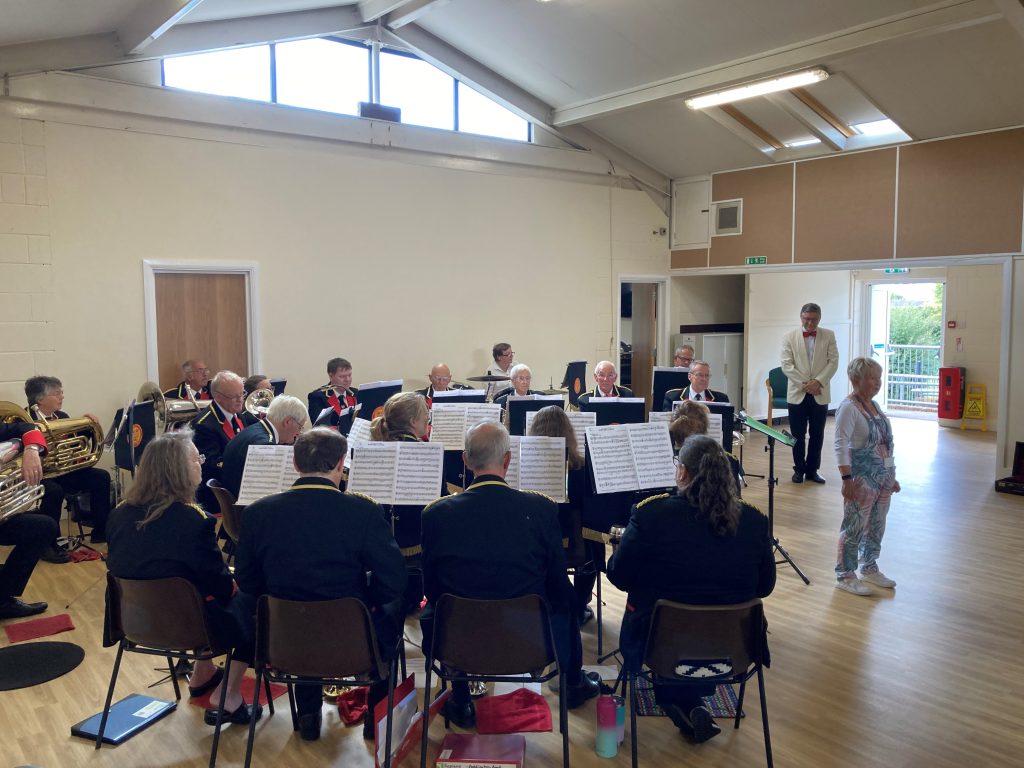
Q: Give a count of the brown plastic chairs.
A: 5